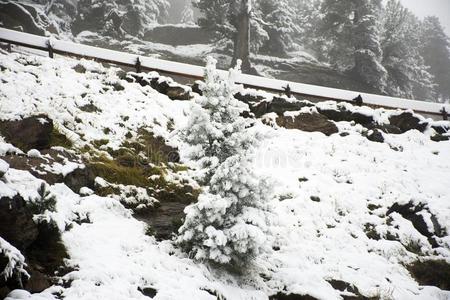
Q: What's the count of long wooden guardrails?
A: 1